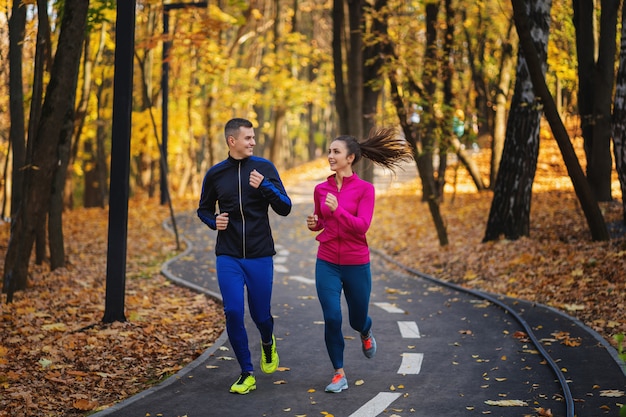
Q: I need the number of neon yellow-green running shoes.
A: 2